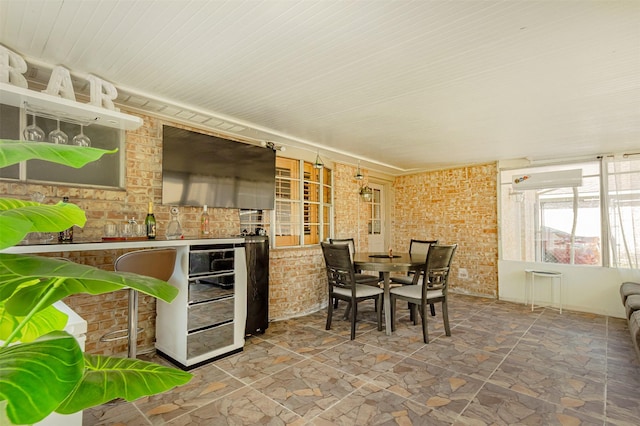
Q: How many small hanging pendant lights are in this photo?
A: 2